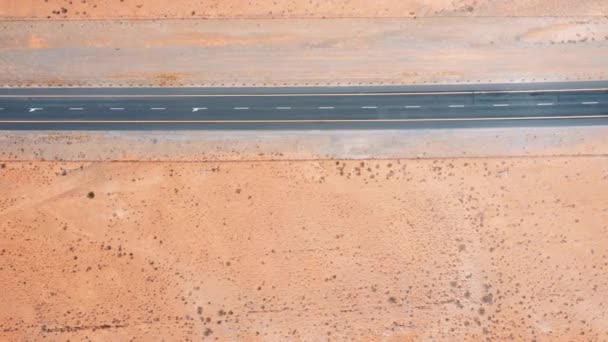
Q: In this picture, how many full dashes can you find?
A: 12